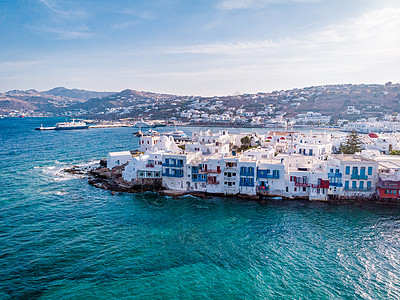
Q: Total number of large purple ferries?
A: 0